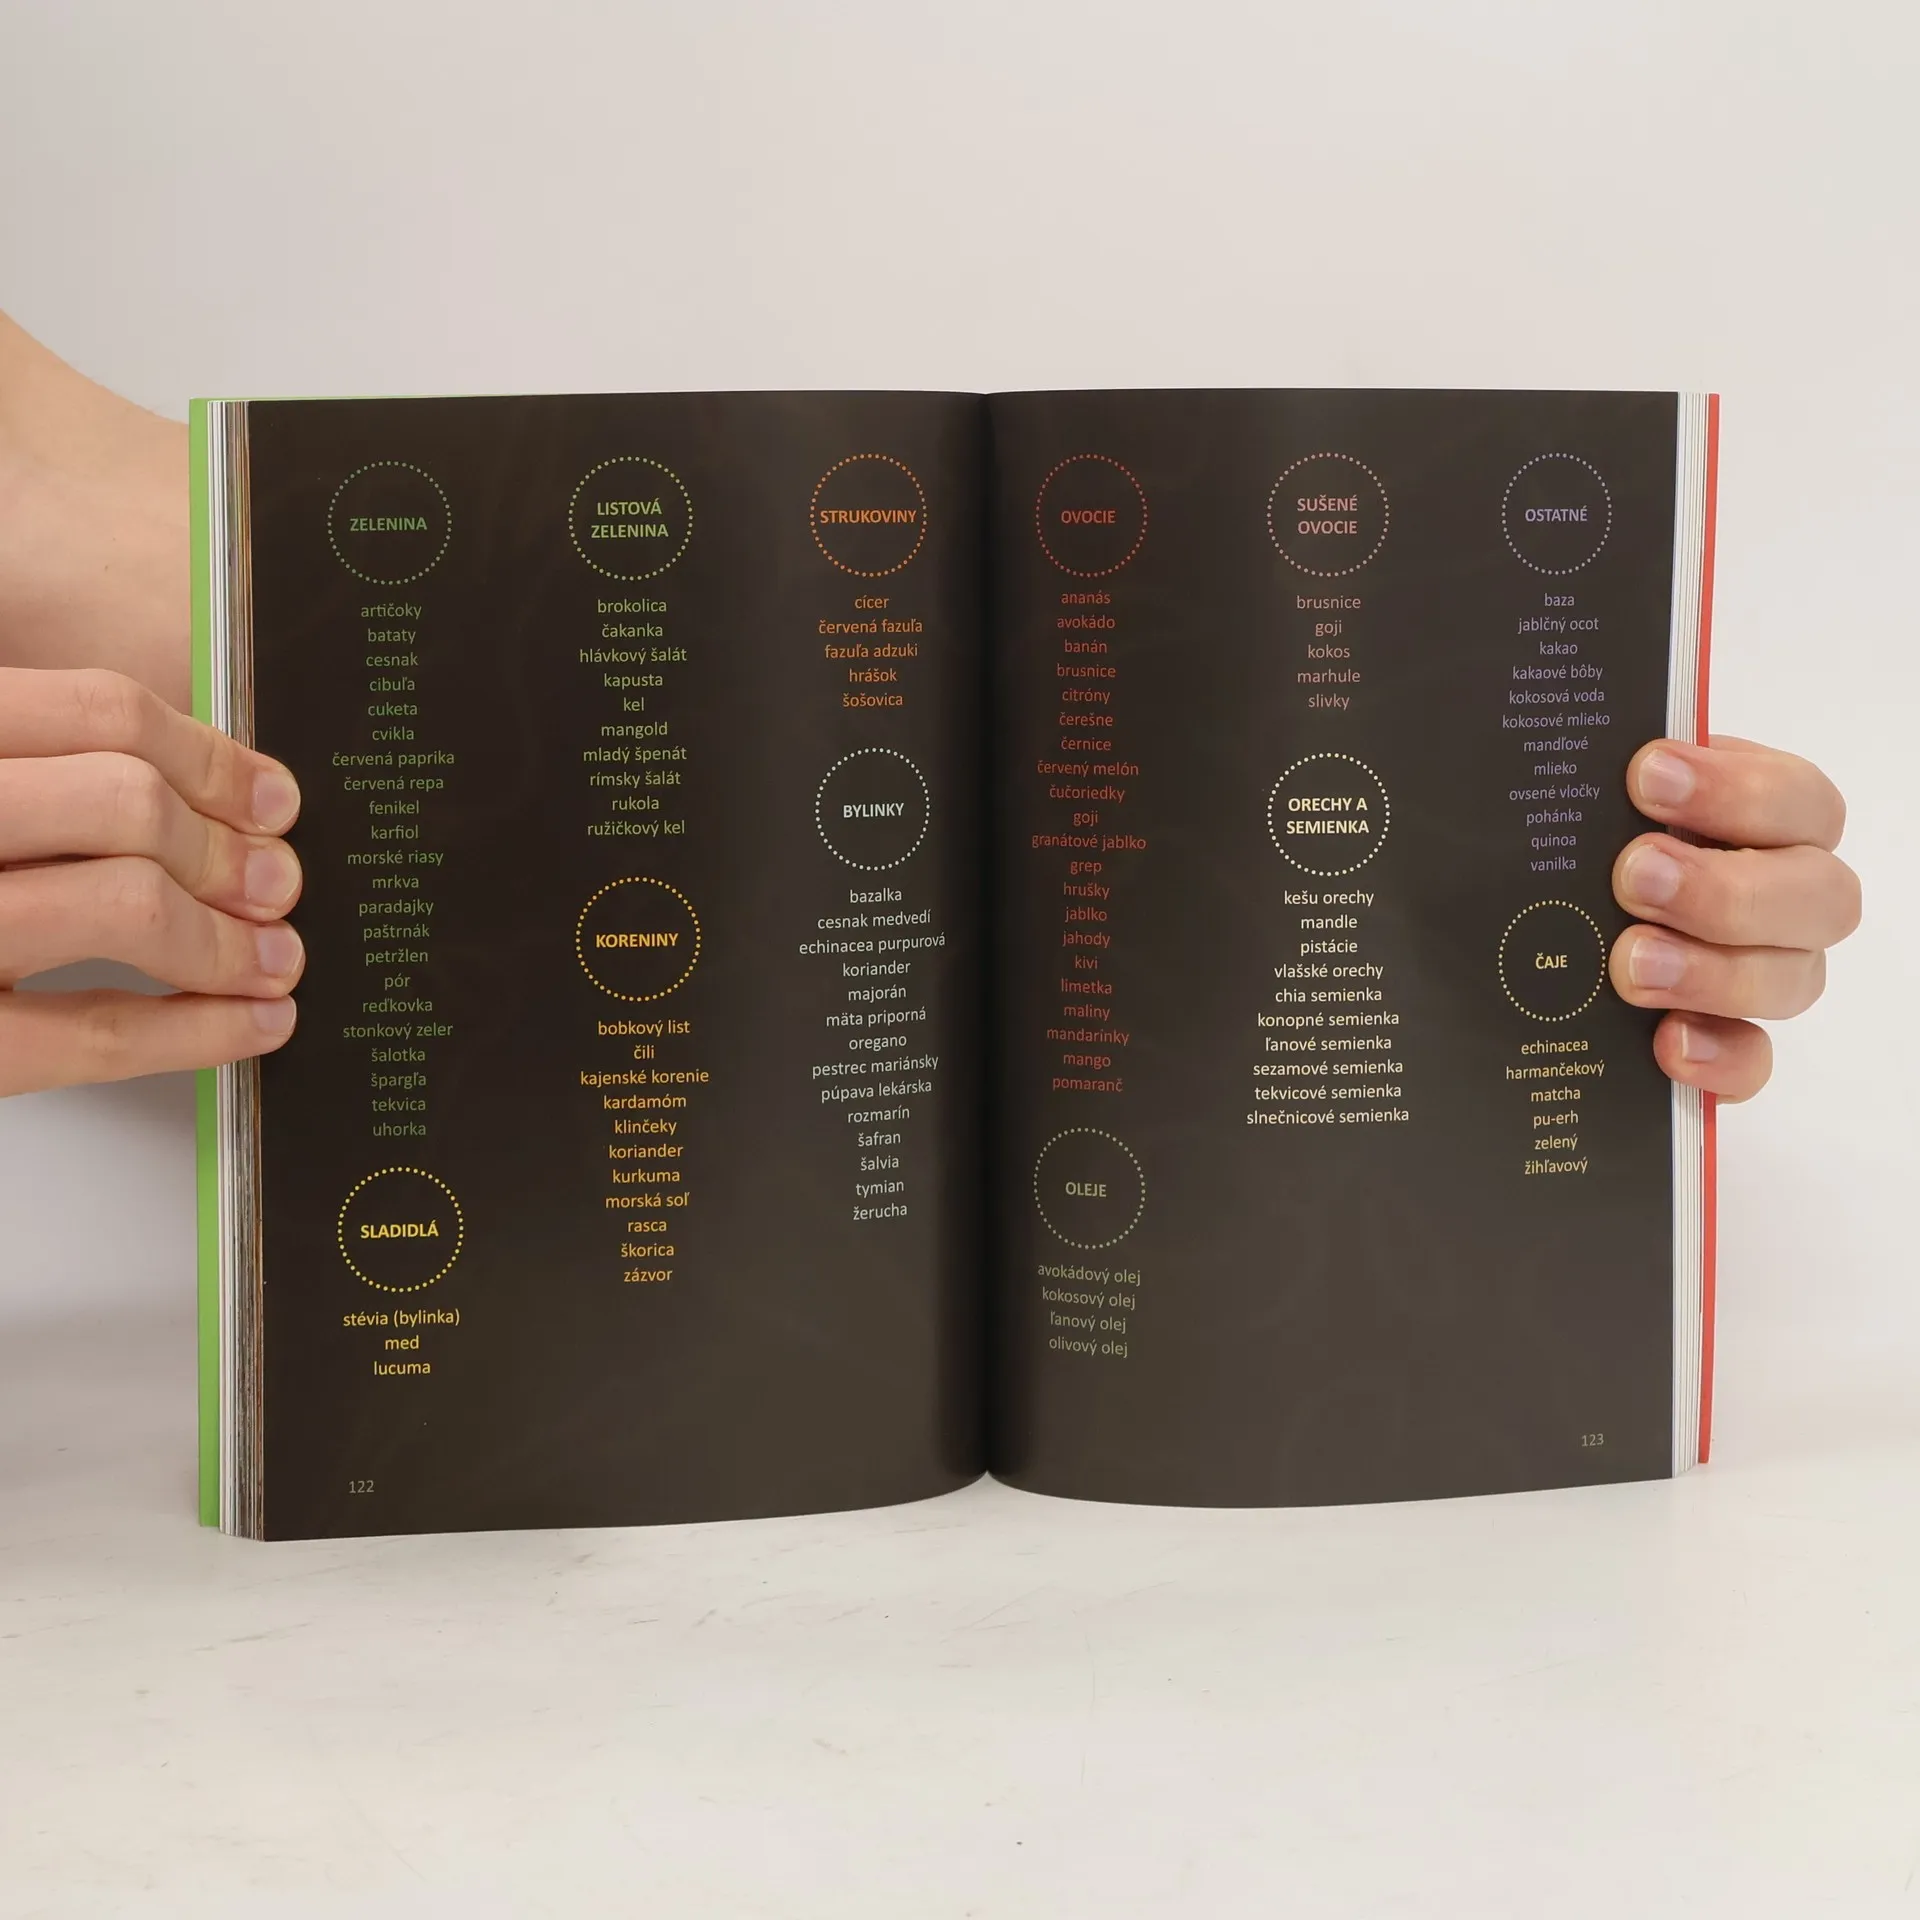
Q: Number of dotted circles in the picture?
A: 12